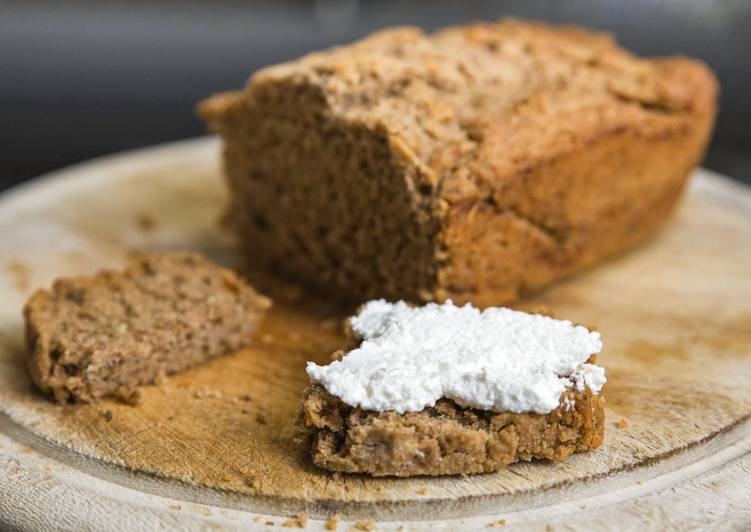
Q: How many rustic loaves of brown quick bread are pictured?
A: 1